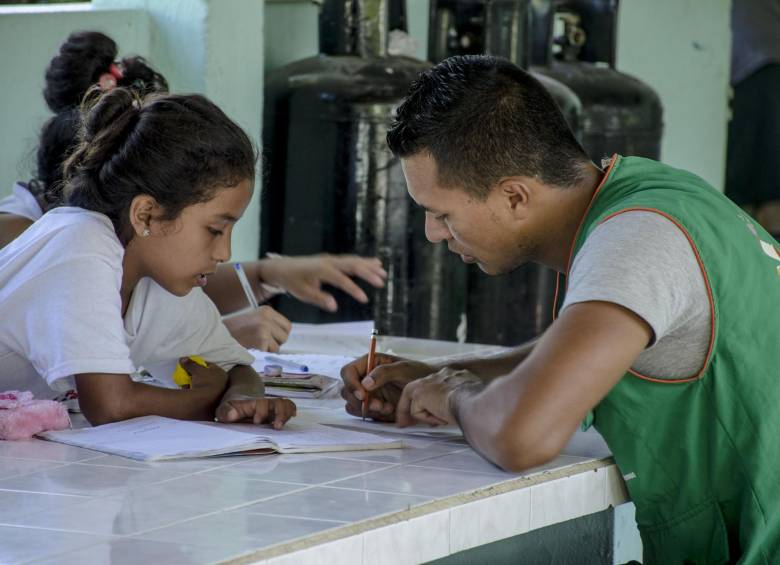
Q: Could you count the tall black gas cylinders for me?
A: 3